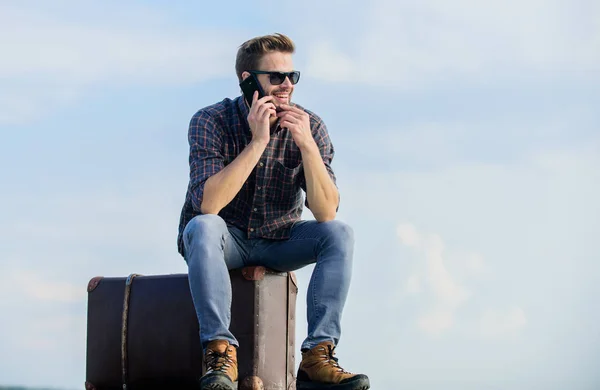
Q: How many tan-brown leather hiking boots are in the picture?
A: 2